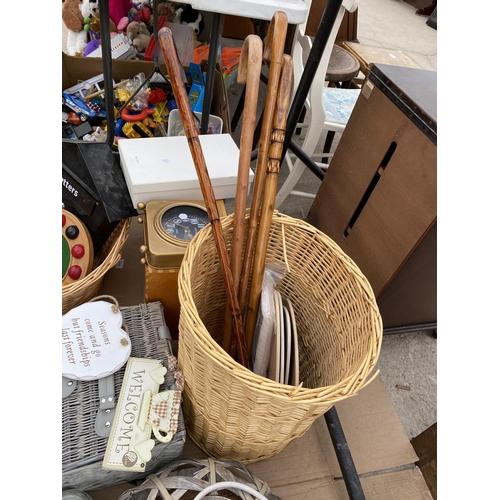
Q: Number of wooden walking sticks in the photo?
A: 4